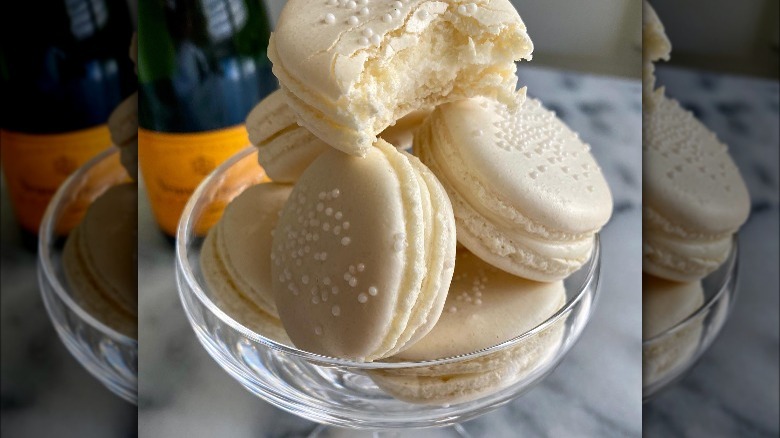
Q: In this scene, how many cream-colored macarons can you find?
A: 6